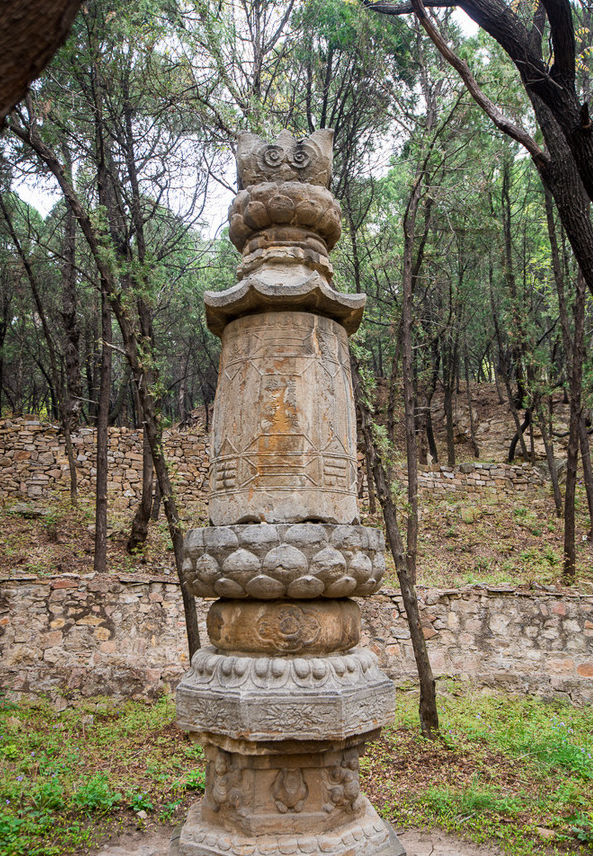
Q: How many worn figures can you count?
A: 3